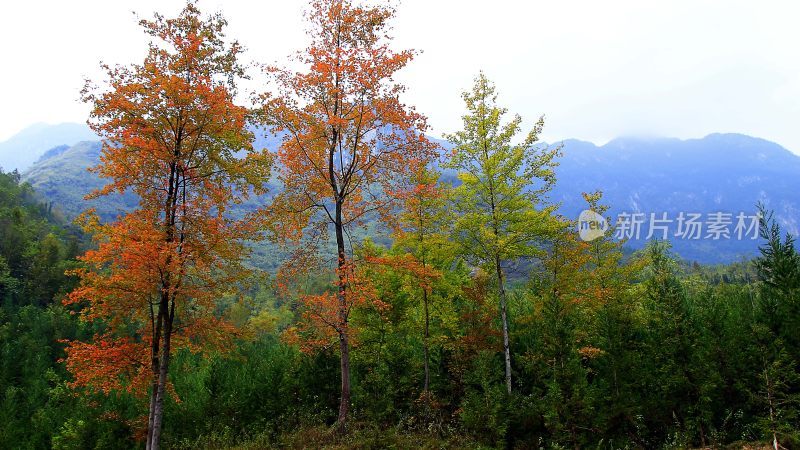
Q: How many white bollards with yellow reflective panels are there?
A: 0